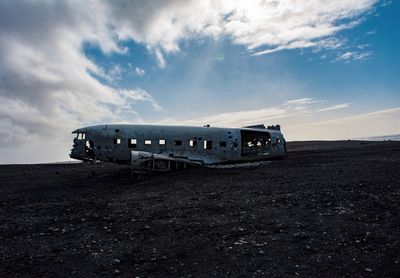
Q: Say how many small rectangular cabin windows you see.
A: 8